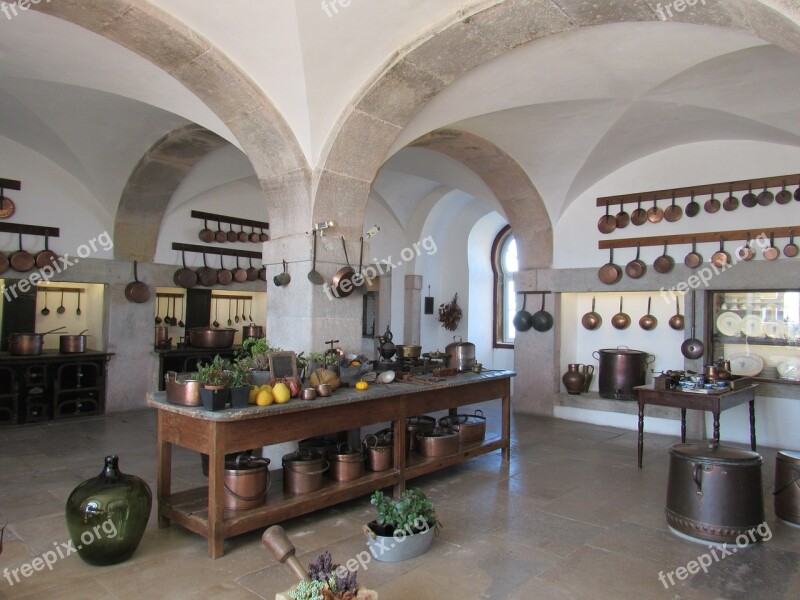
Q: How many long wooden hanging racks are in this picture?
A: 6